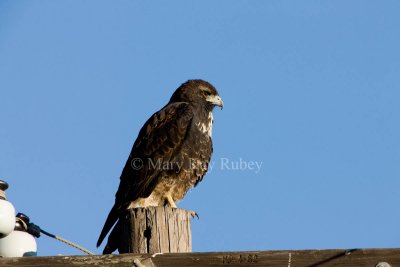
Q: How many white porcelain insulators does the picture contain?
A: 2